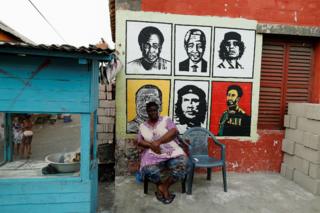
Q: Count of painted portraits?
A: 6